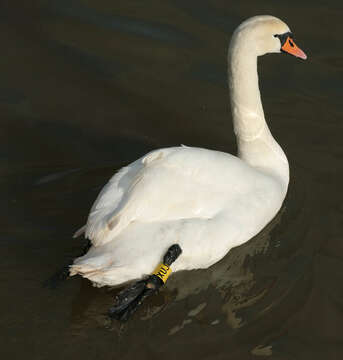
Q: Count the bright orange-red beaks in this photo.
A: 1